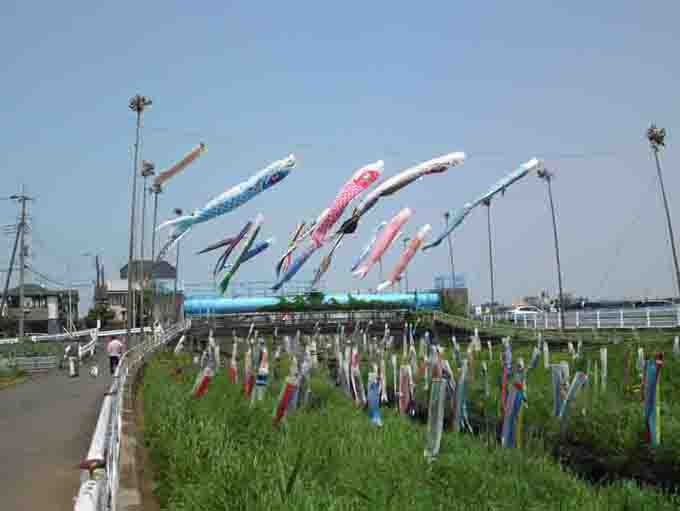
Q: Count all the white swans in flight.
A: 0